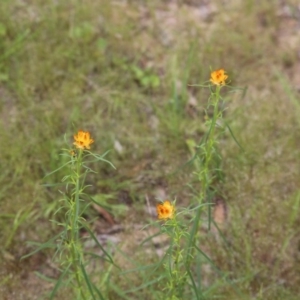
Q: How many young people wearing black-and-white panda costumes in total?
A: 0